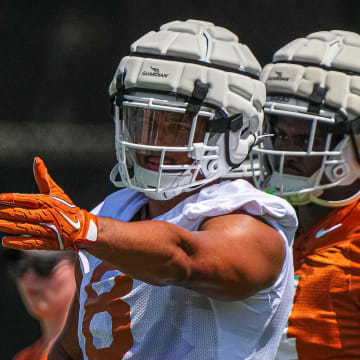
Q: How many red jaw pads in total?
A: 0